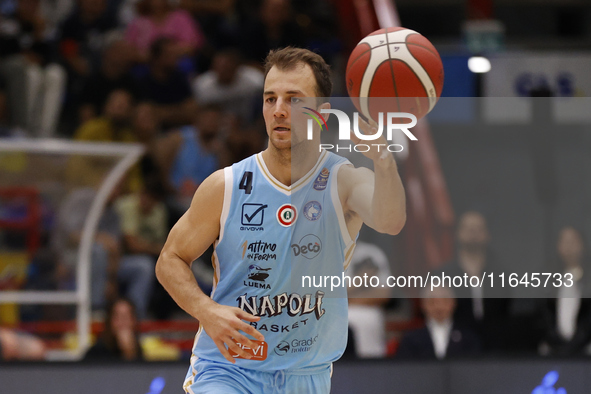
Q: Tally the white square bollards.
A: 0